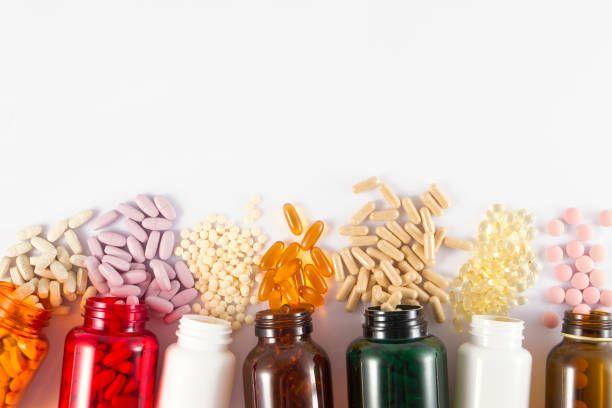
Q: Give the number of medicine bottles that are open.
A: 7